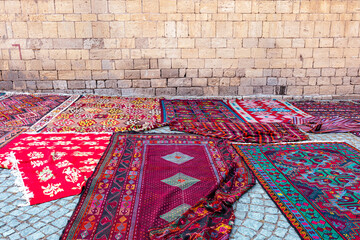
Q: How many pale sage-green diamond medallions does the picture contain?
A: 3